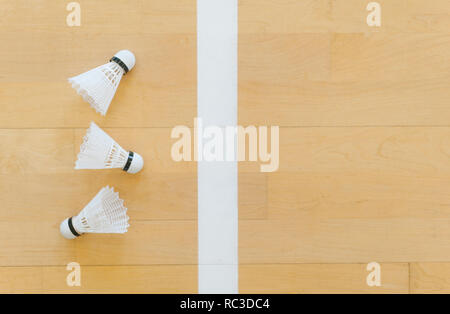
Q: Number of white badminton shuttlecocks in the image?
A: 3